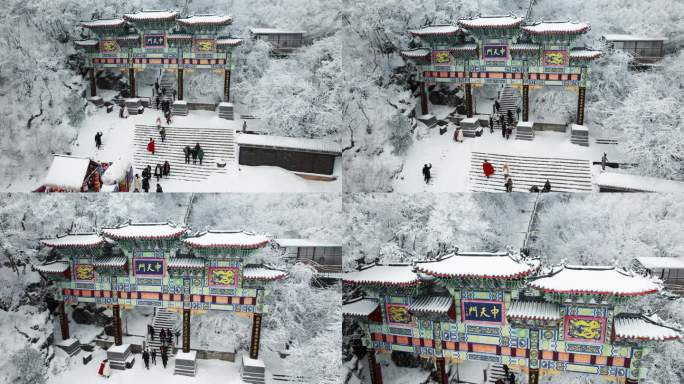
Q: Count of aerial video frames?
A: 4